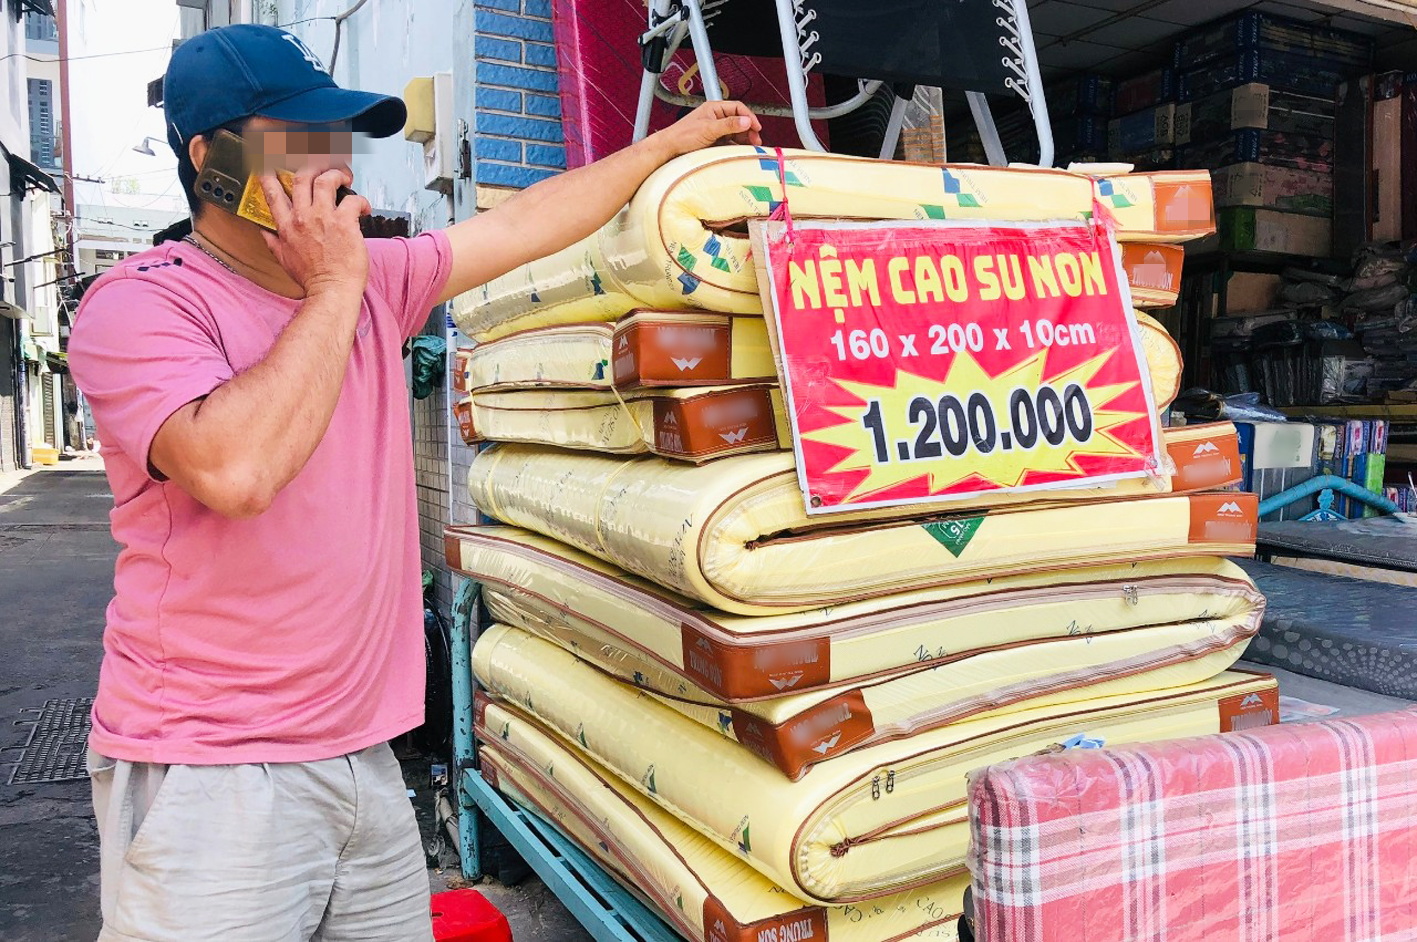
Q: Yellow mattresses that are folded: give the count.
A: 6